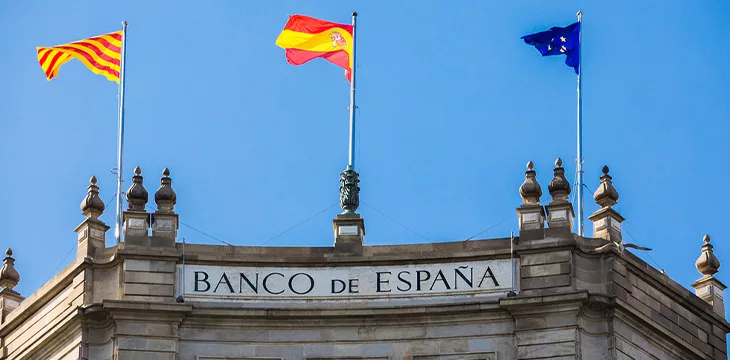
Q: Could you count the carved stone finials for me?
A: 8